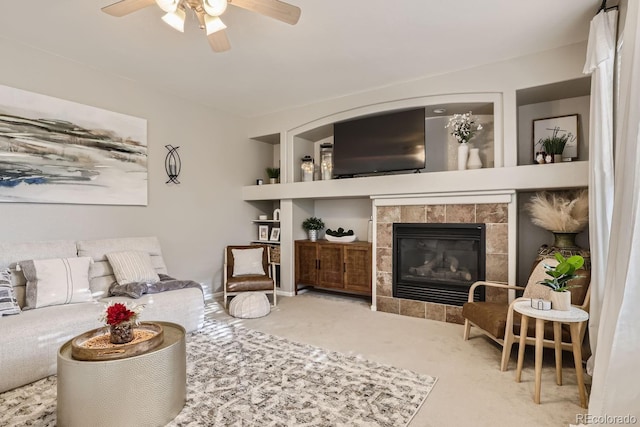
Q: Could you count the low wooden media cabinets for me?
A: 1